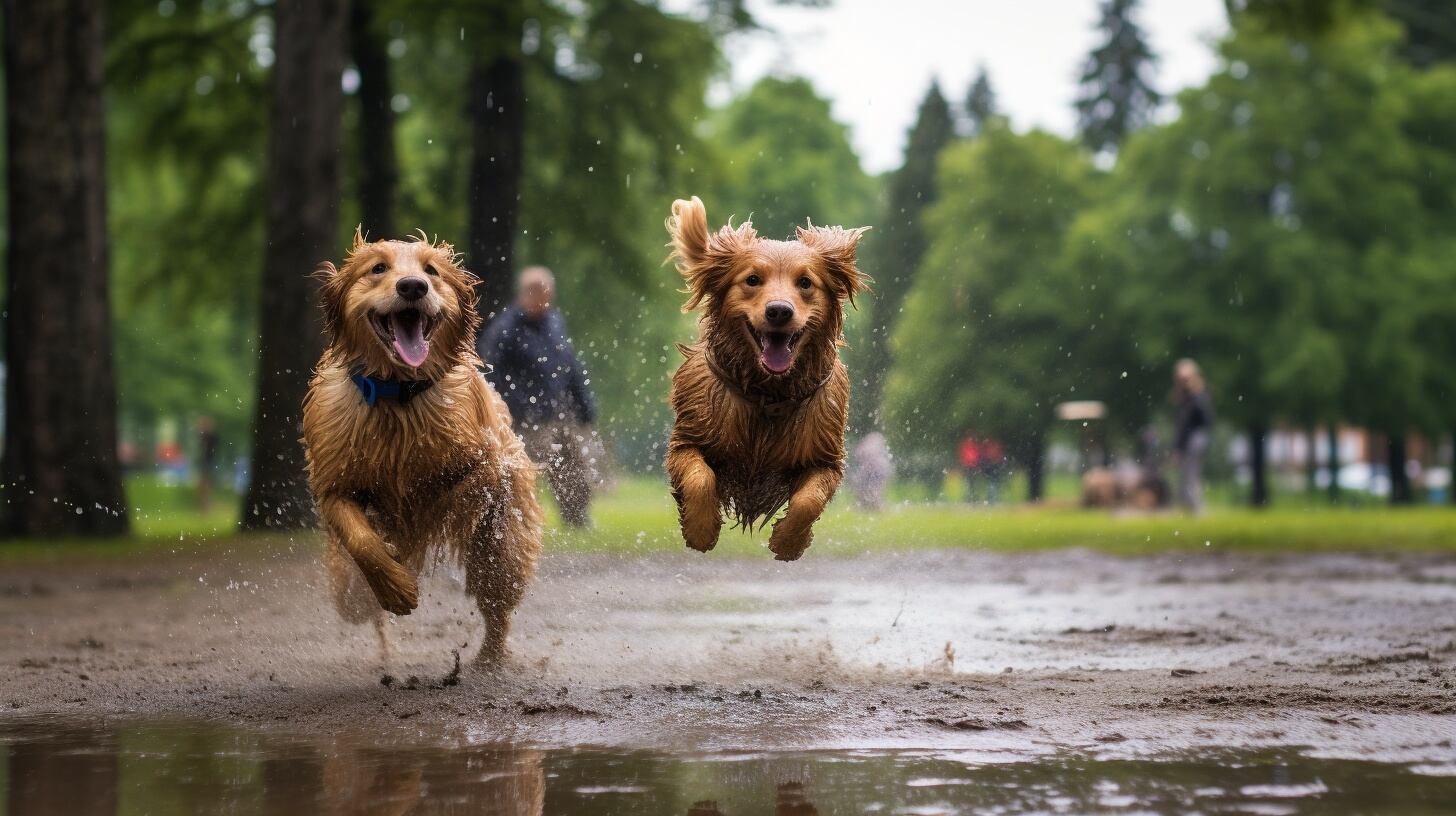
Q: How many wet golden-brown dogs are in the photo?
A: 2